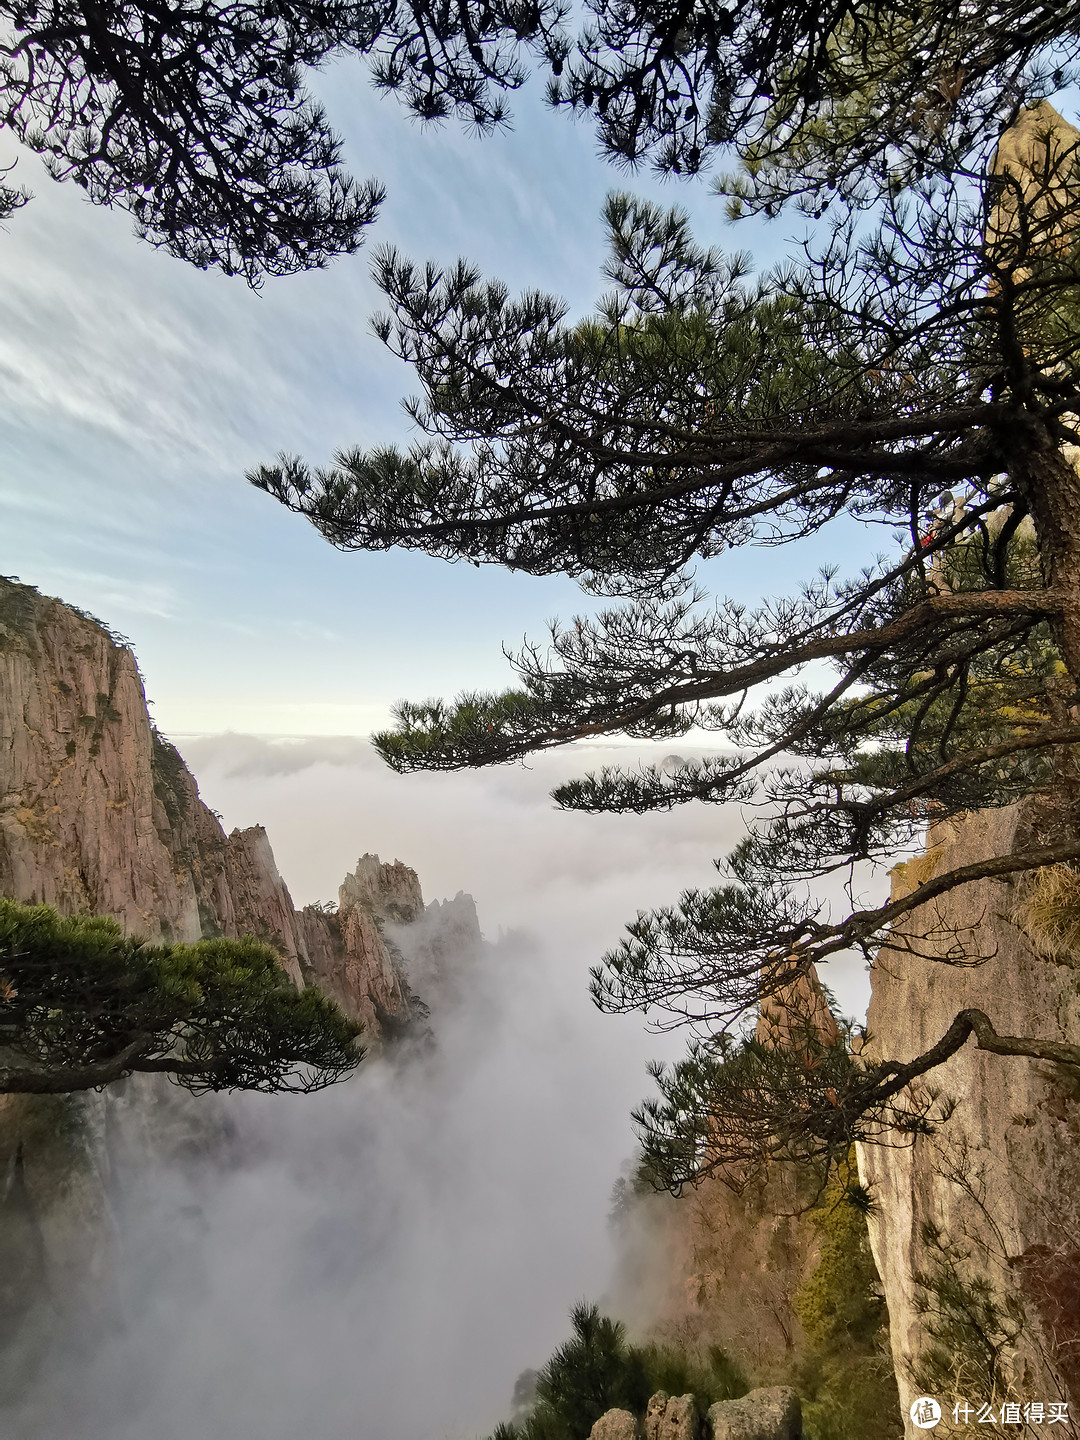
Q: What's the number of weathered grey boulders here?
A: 3